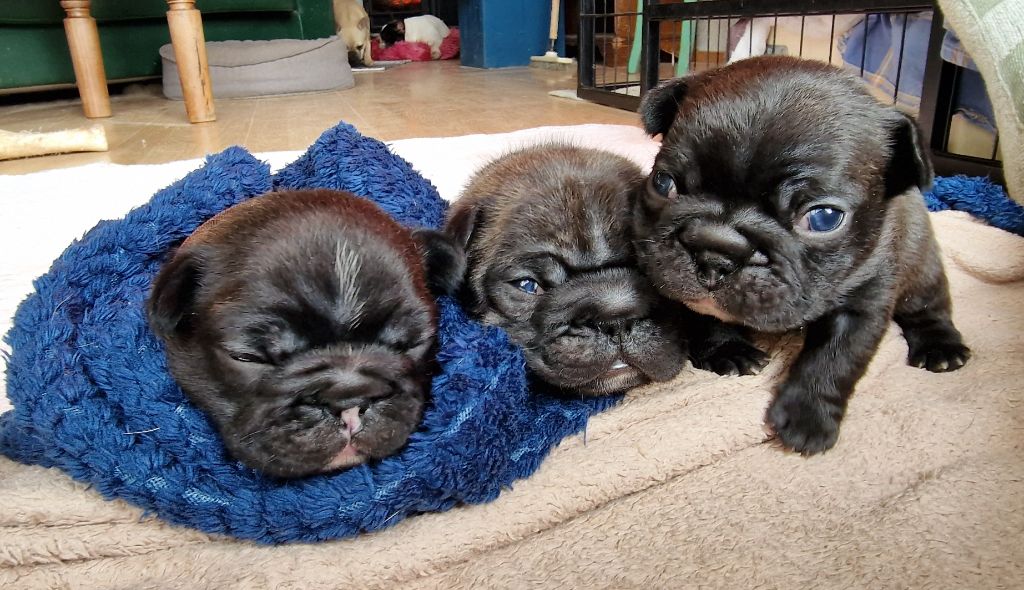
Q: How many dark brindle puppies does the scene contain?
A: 3